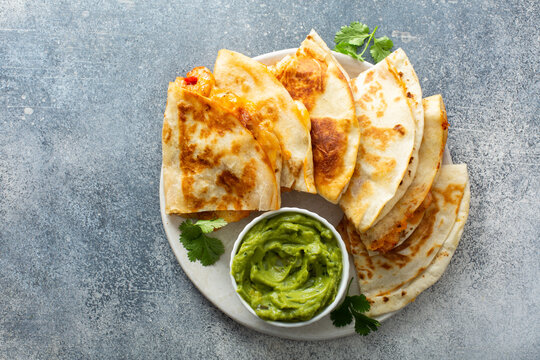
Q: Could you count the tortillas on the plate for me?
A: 6